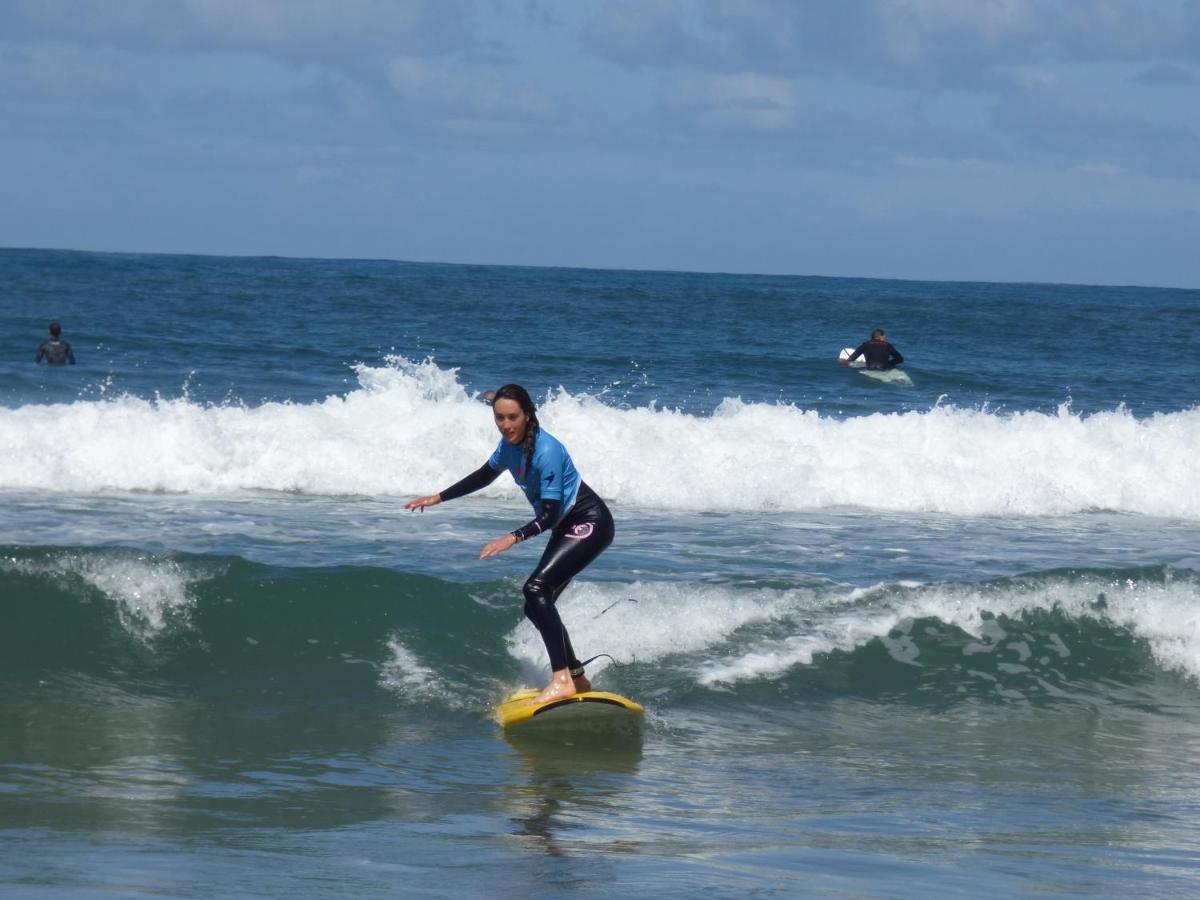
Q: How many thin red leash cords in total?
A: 0